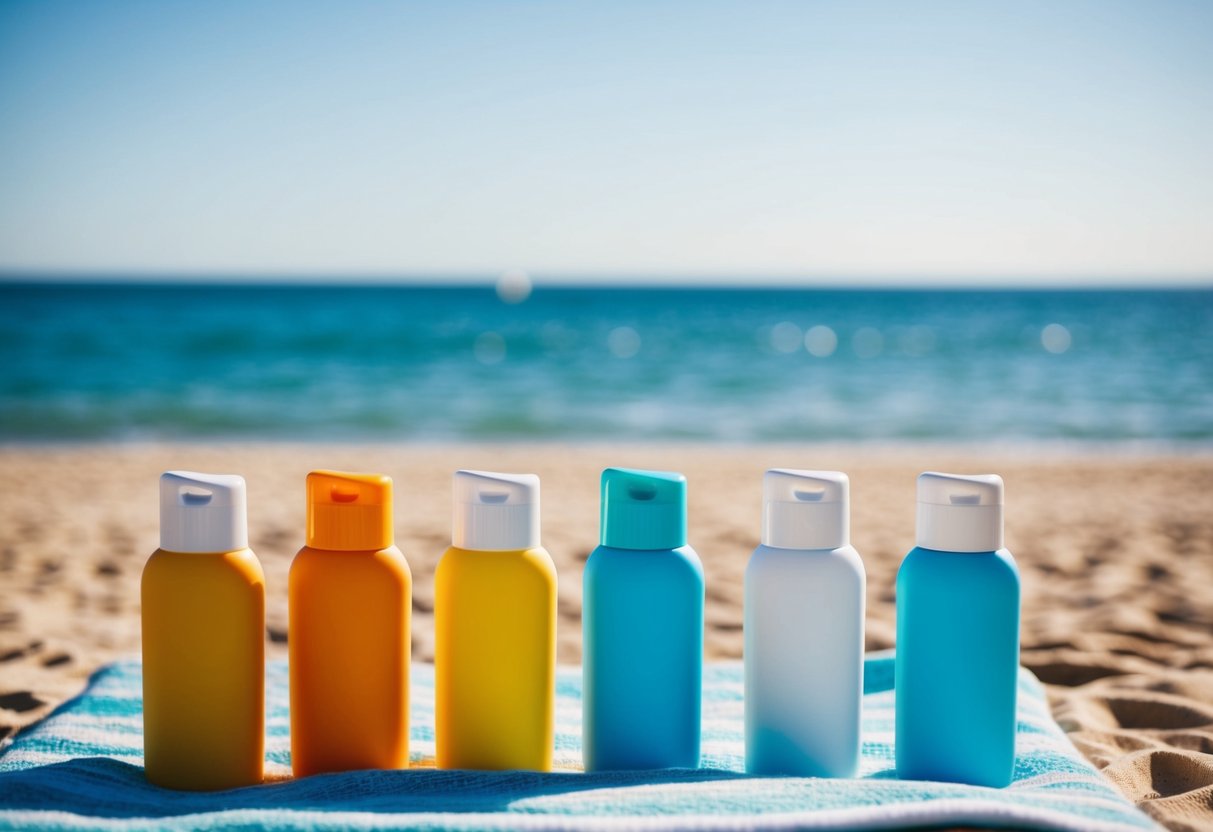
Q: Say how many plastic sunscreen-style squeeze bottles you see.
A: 6